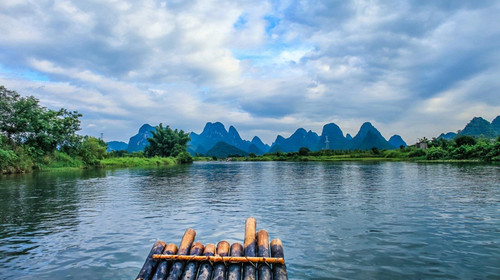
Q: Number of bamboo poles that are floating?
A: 10